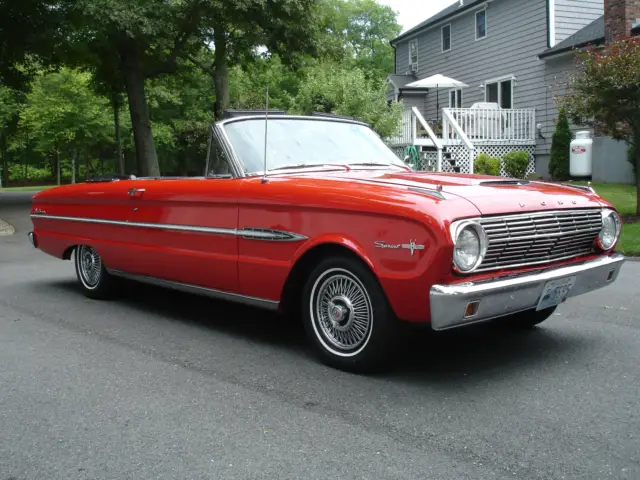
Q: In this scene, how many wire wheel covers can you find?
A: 2